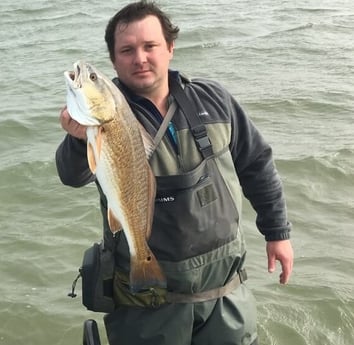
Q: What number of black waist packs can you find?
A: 1